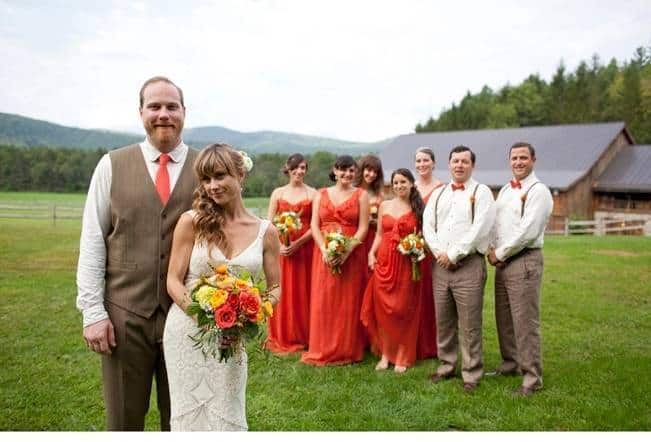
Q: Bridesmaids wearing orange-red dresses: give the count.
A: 5